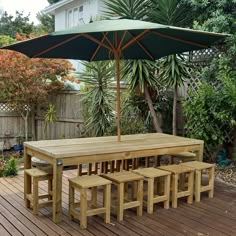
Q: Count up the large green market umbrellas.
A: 1